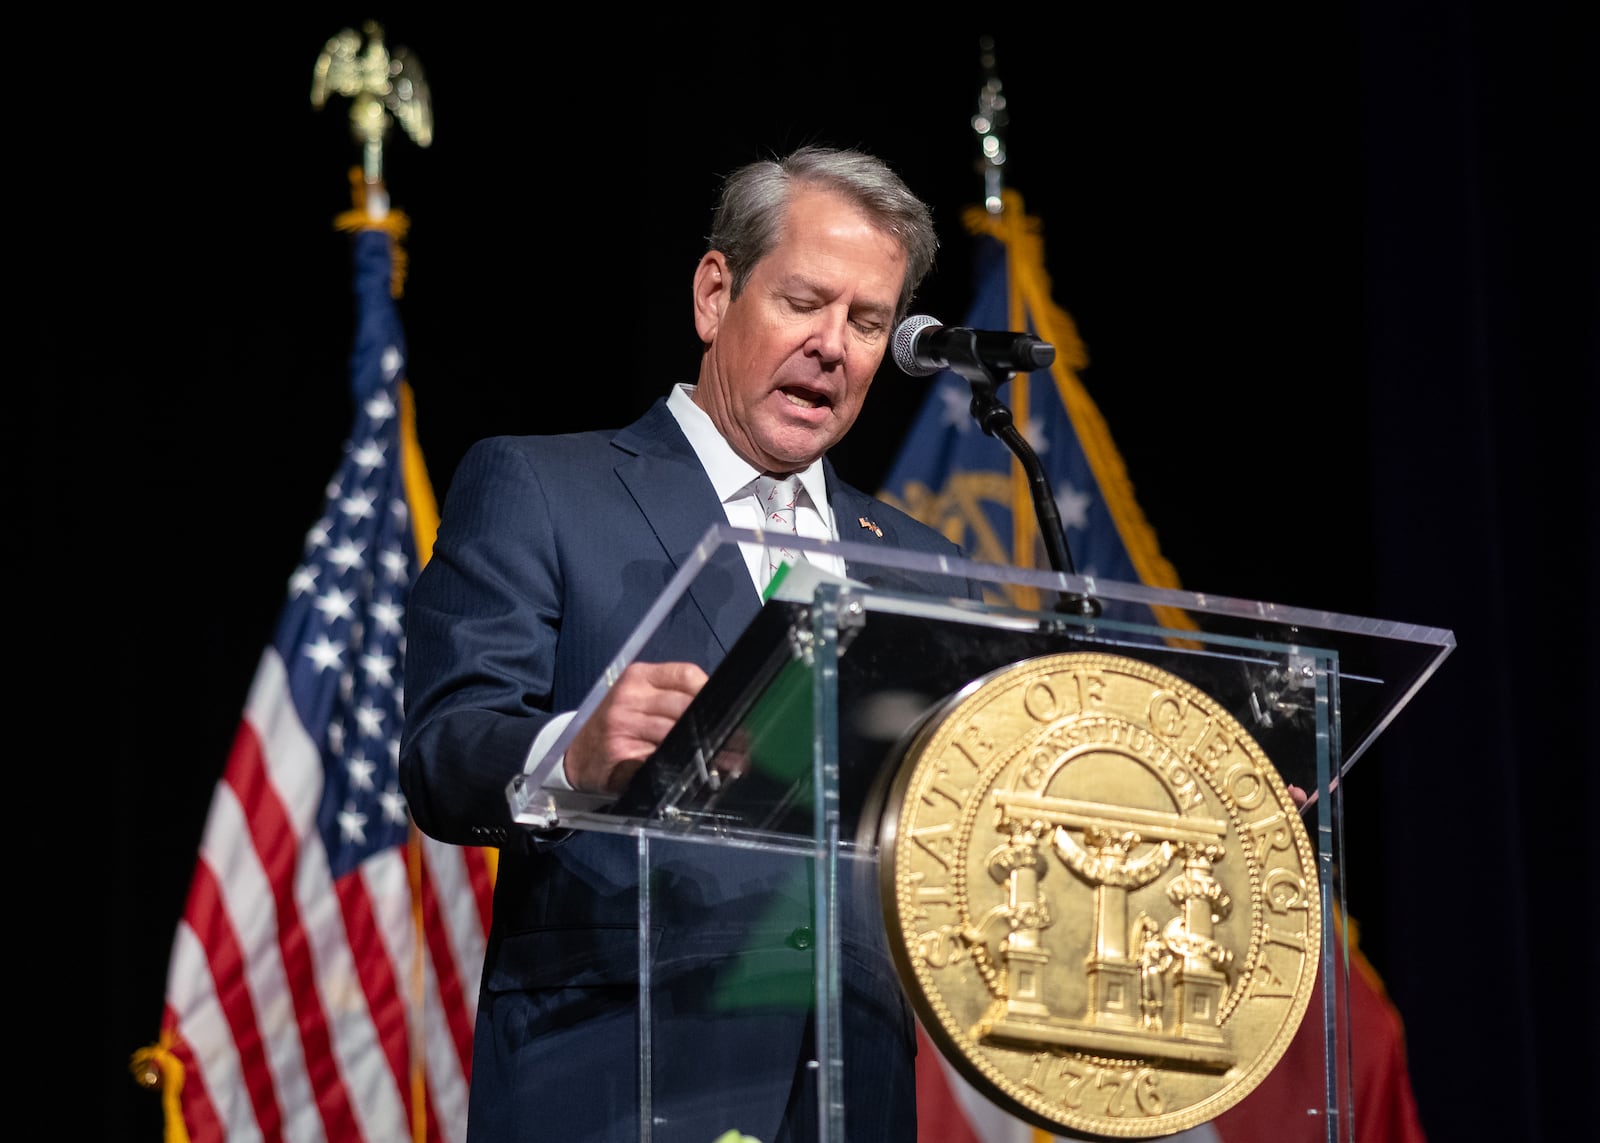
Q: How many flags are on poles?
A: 2